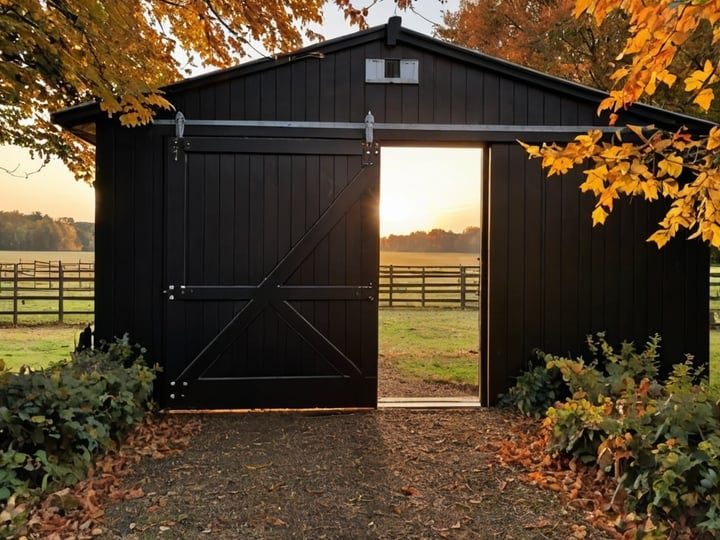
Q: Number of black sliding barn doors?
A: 1